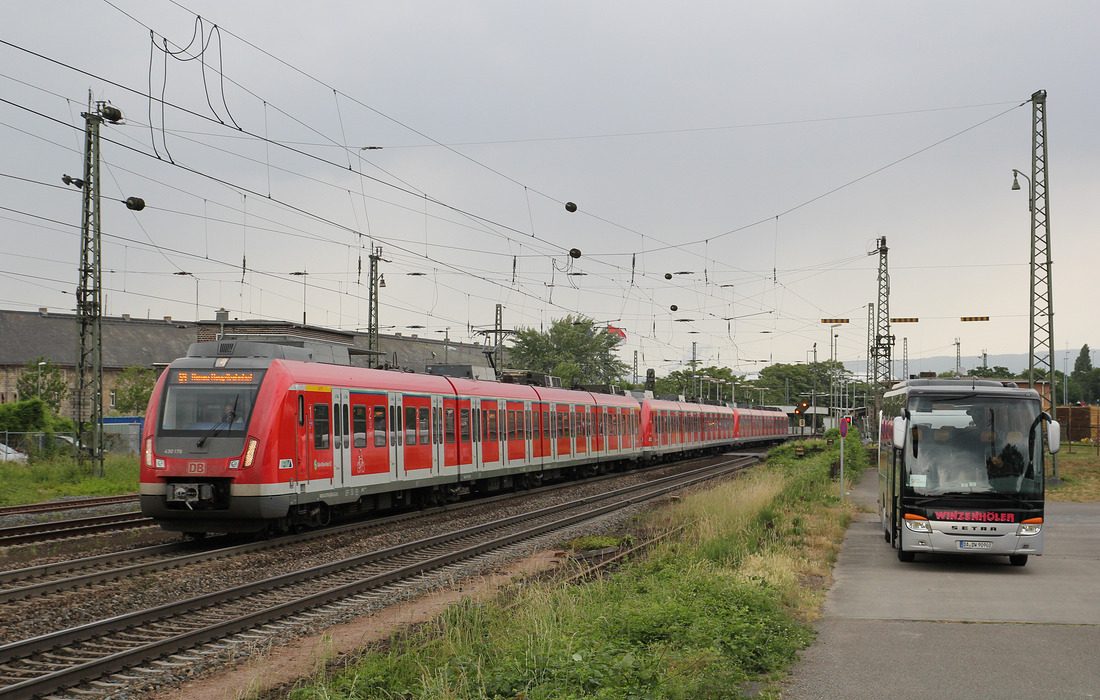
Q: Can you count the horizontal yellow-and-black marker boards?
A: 3